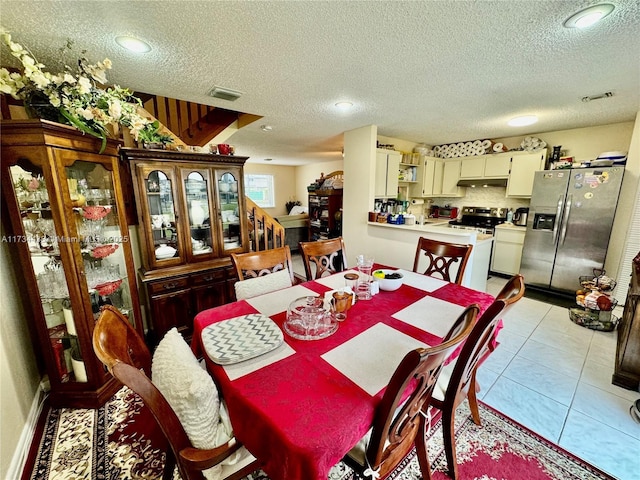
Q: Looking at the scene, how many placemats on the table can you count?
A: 6